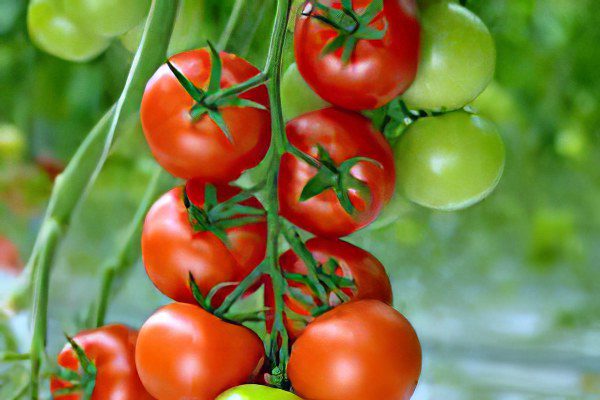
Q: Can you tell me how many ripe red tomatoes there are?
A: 8